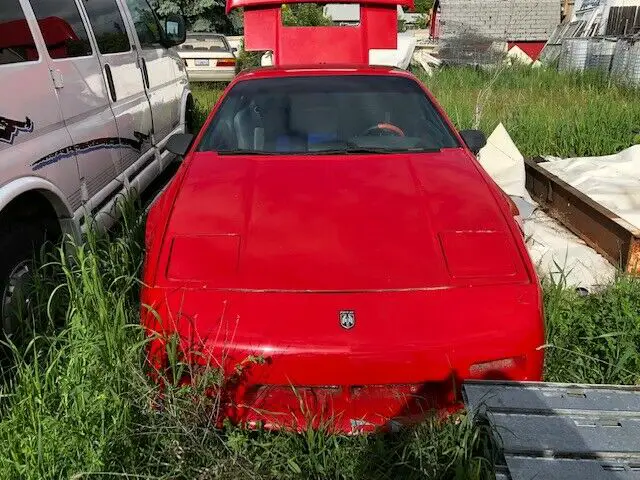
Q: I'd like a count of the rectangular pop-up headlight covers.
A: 2